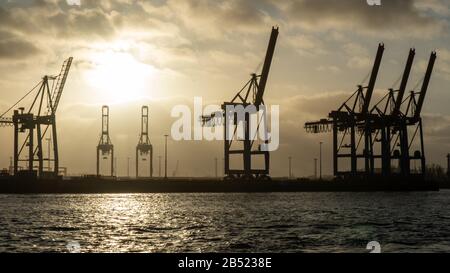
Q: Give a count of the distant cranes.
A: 2